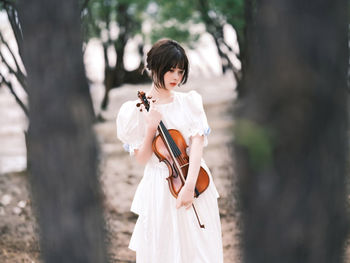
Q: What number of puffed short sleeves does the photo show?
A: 2